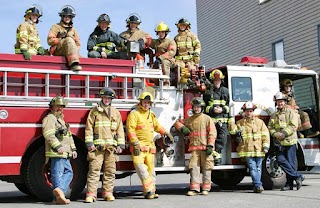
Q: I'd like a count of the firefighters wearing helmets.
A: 14